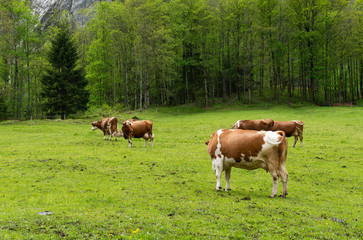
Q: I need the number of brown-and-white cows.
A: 5